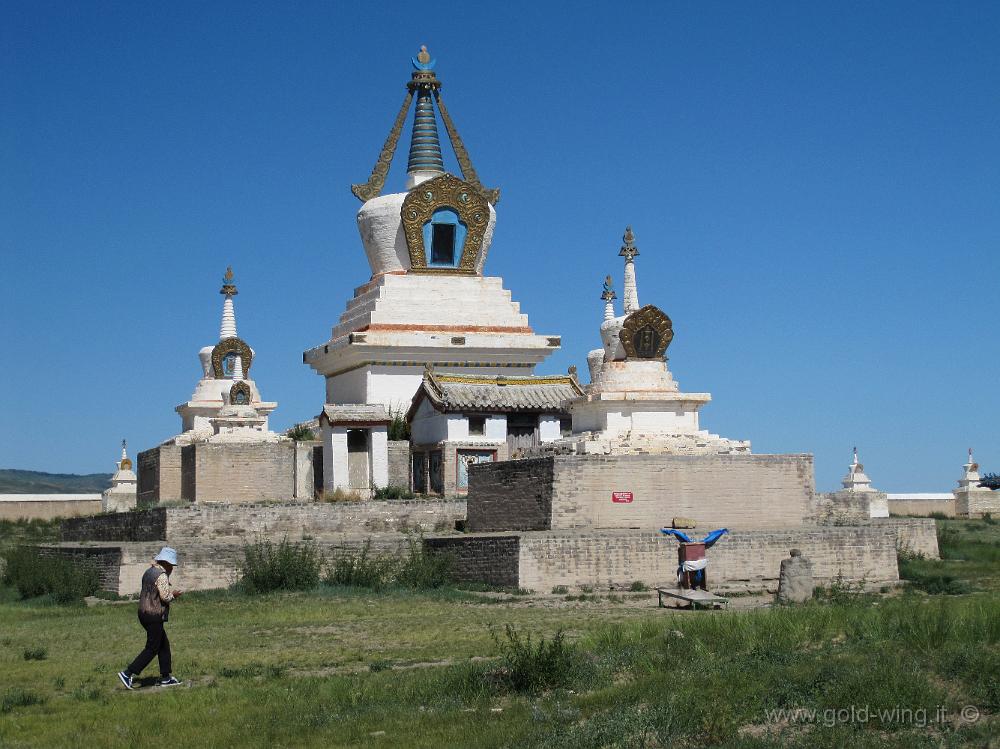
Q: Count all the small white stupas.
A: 7